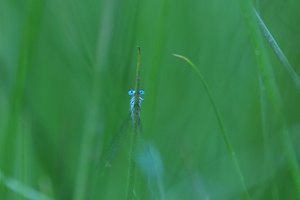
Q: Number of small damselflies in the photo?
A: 1